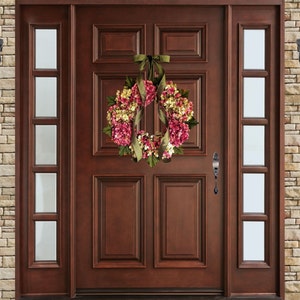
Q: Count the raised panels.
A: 6